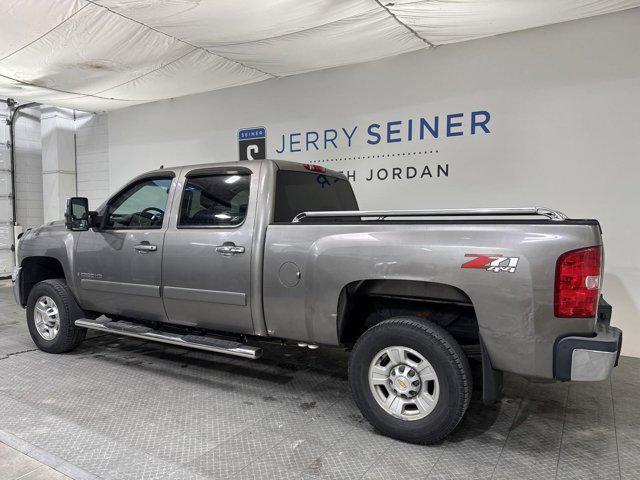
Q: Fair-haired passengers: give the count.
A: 0